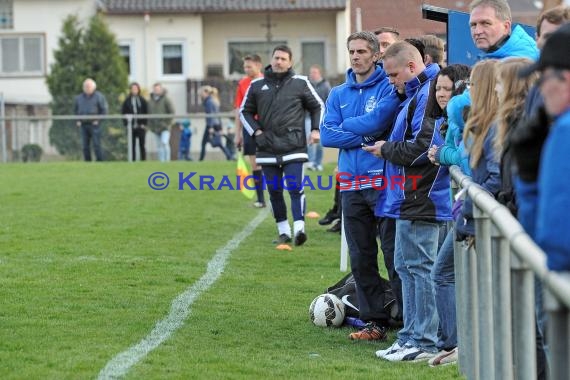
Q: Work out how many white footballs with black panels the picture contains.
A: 1